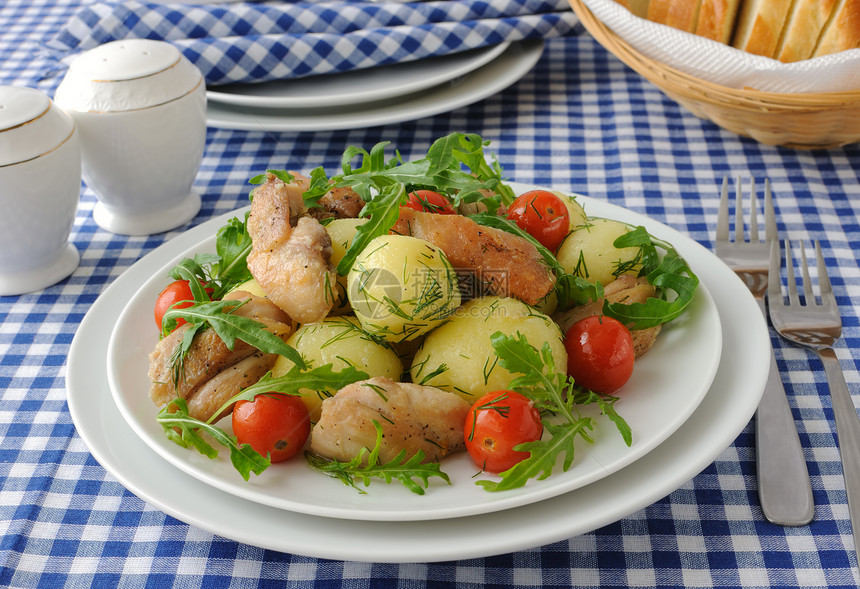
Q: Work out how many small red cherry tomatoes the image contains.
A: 6